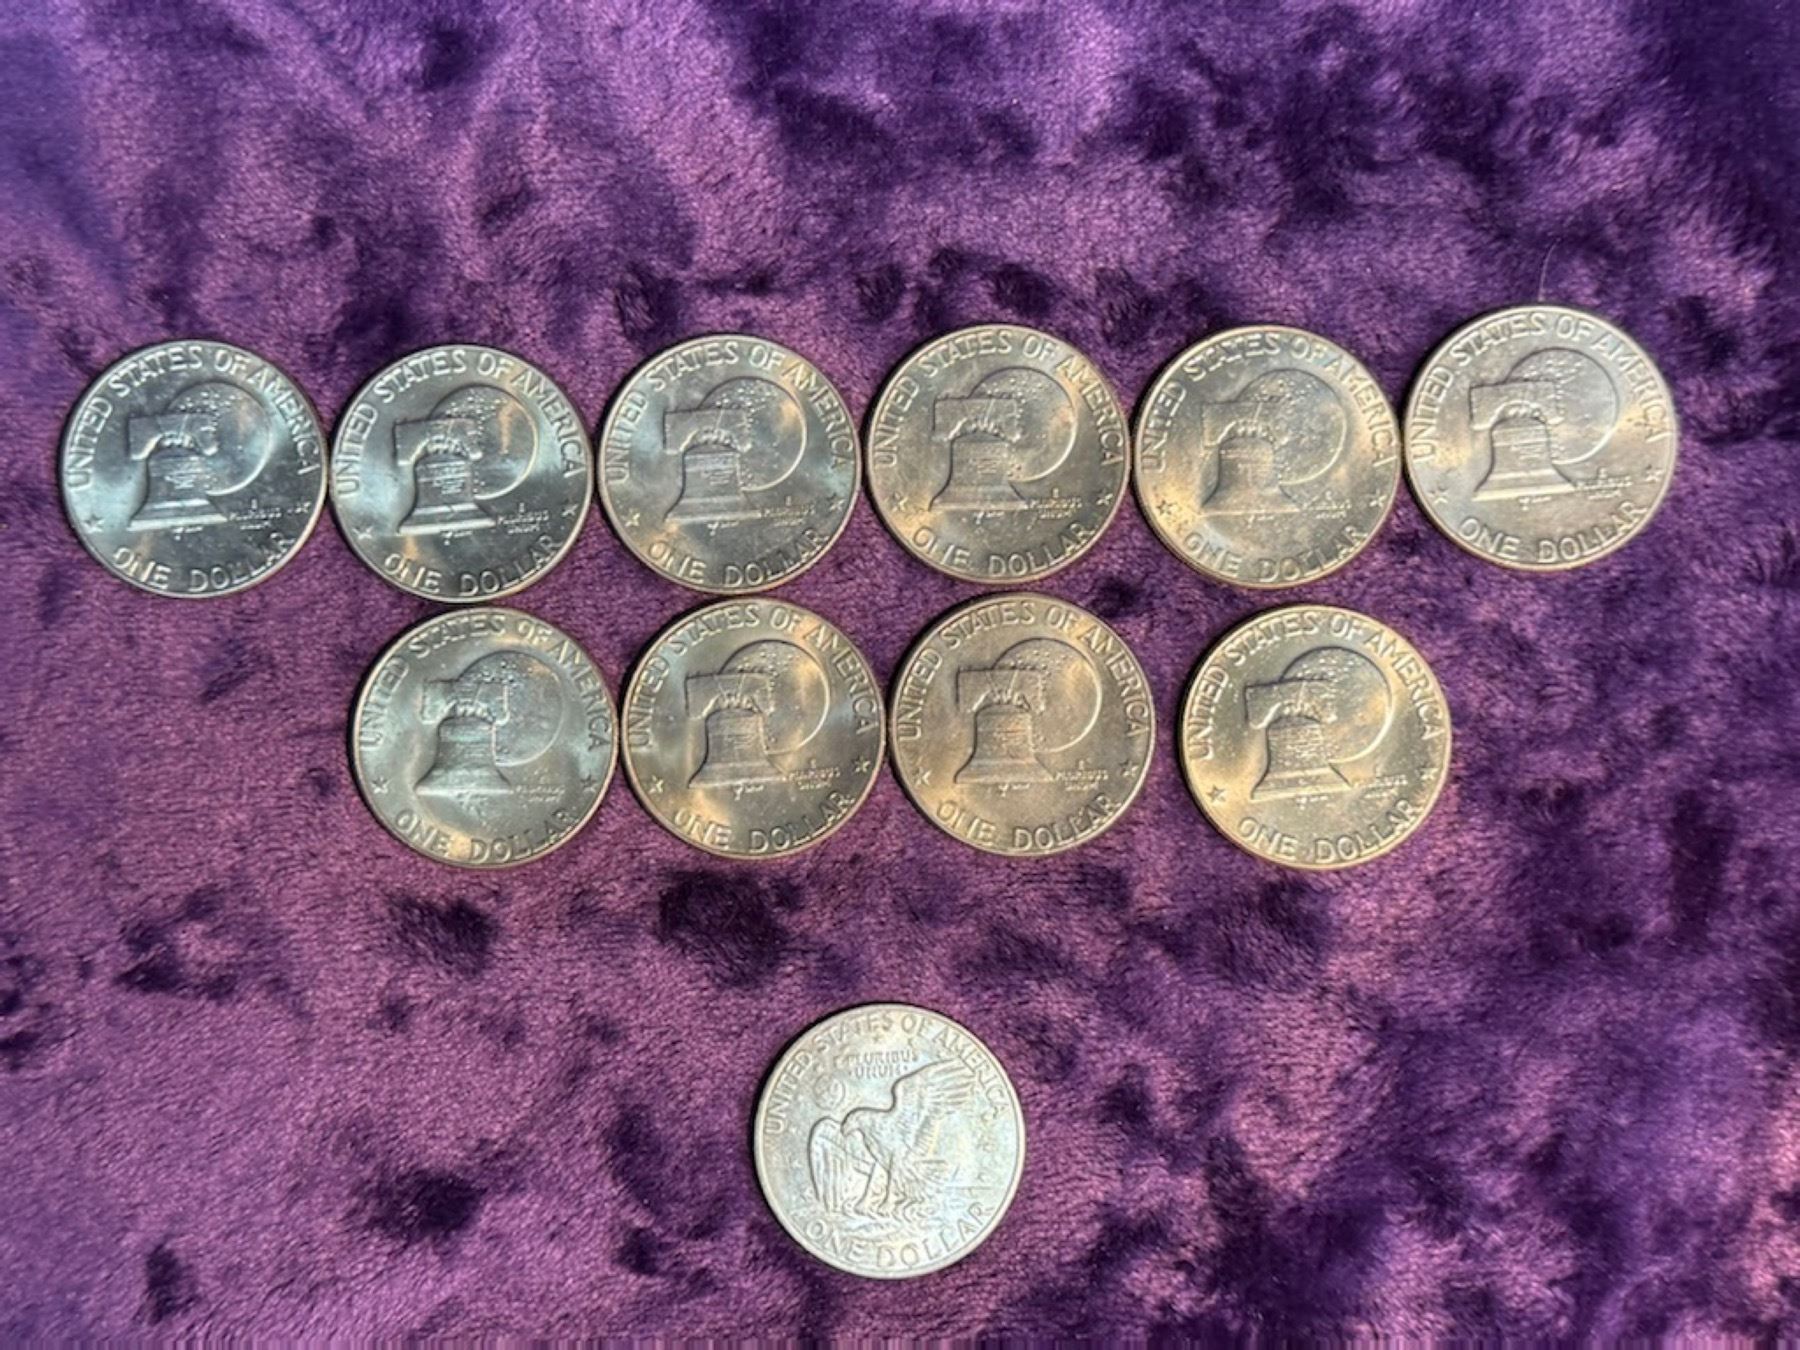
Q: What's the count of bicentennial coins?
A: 10